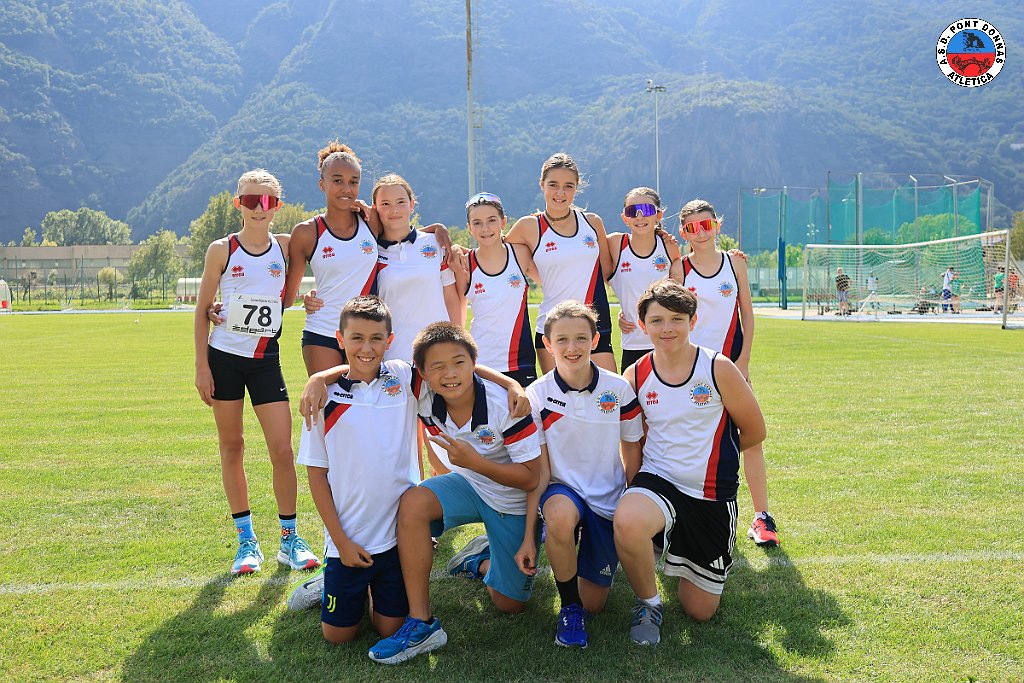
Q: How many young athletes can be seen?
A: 11